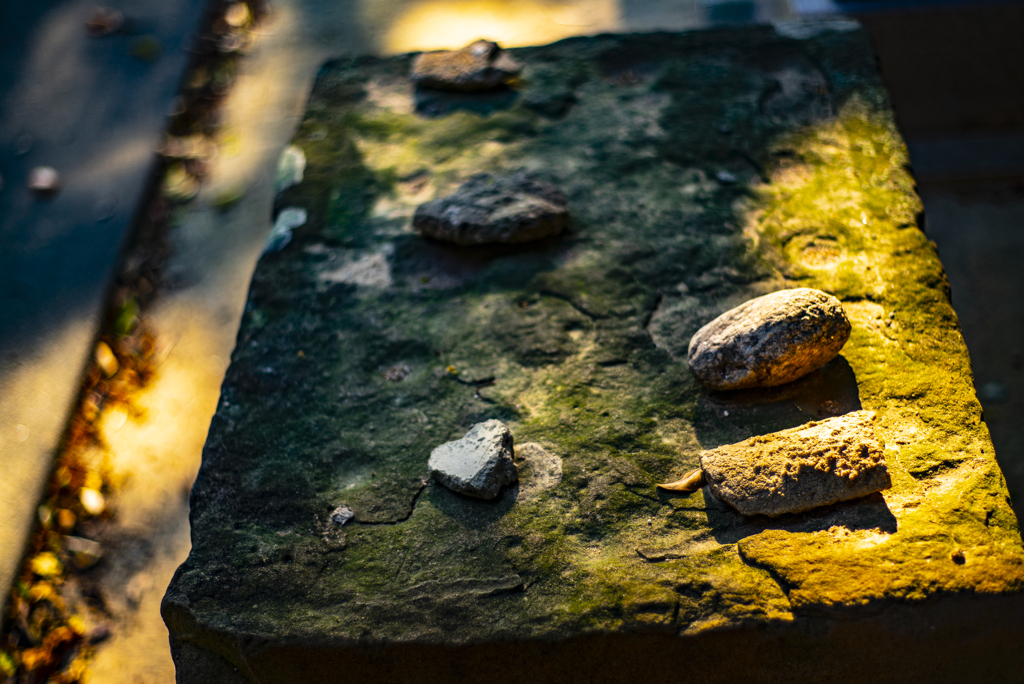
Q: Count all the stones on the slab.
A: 5